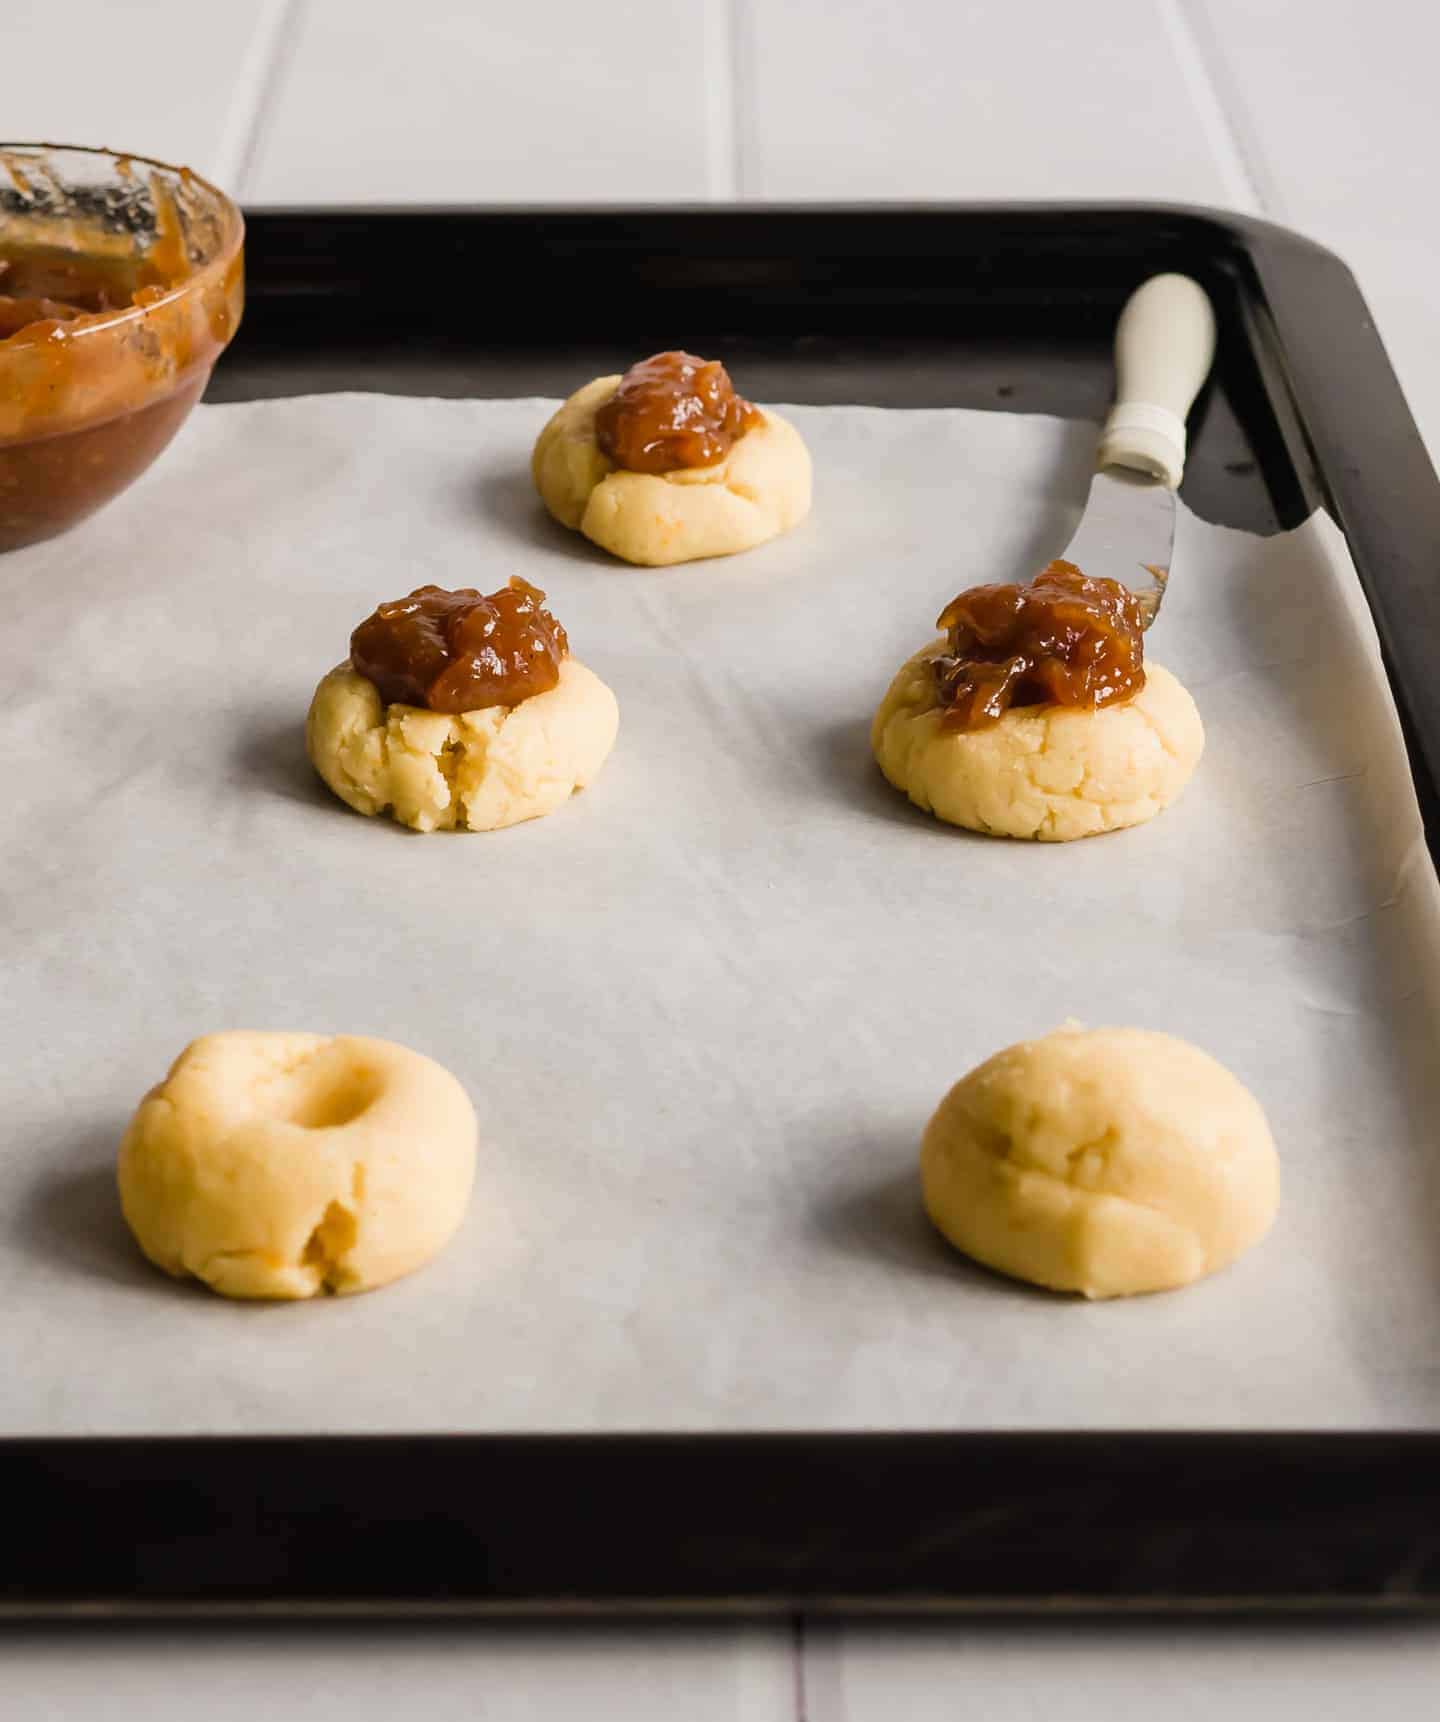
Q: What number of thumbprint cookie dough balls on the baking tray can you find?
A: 5